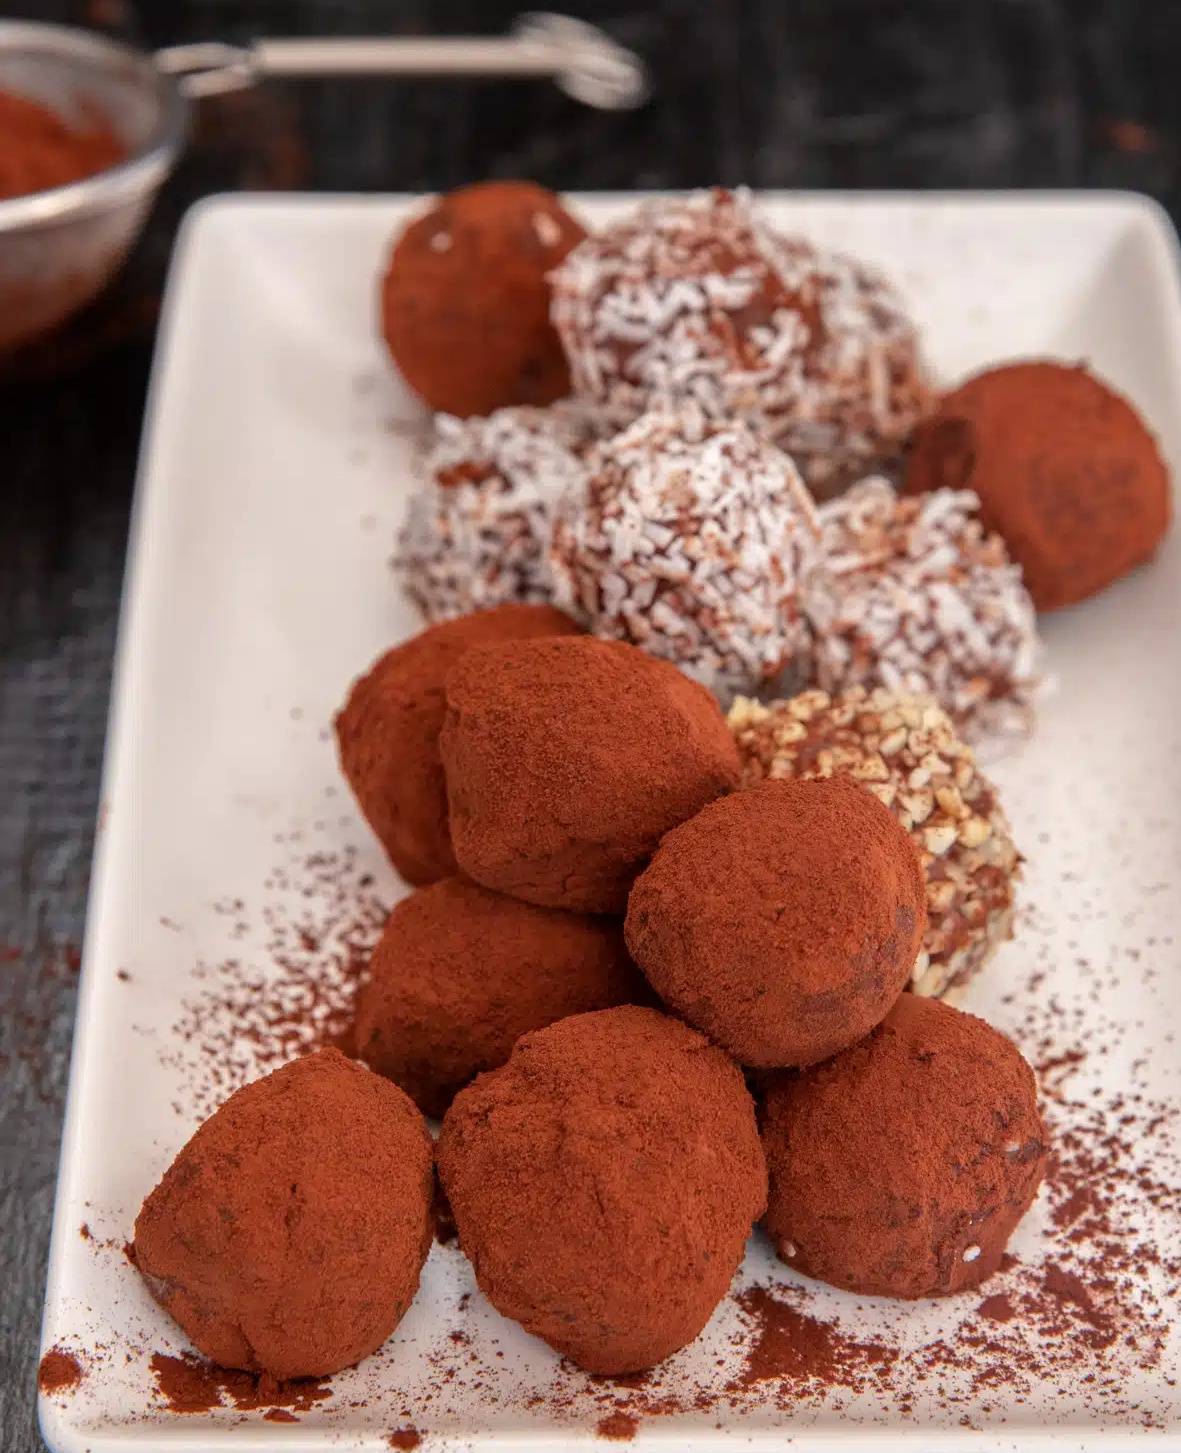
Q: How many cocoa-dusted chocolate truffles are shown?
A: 9